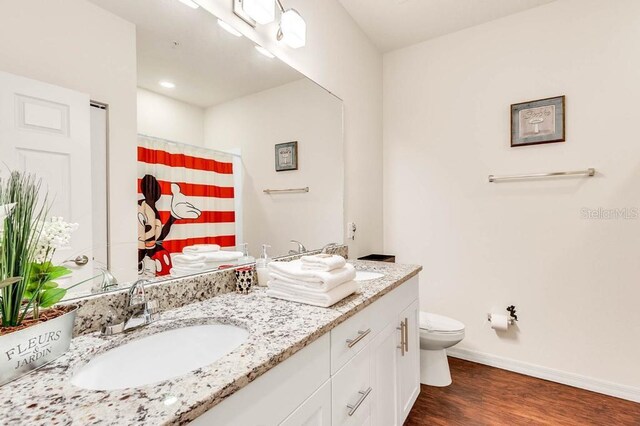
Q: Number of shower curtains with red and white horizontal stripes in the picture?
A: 1